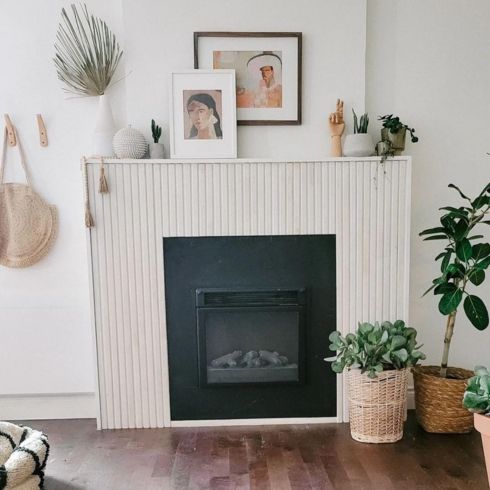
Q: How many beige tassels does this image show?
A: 2